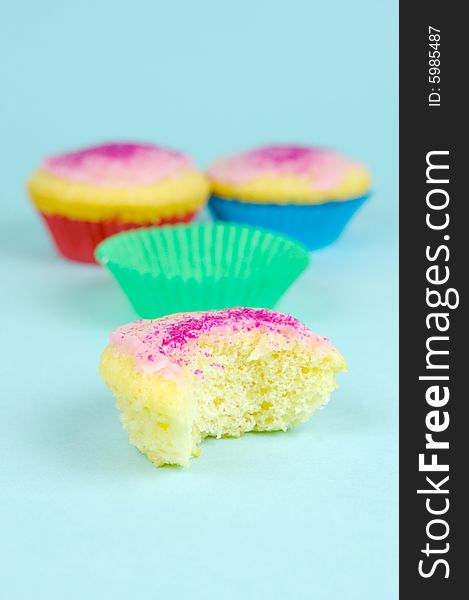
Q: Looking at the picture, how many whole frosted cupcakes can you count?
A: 2